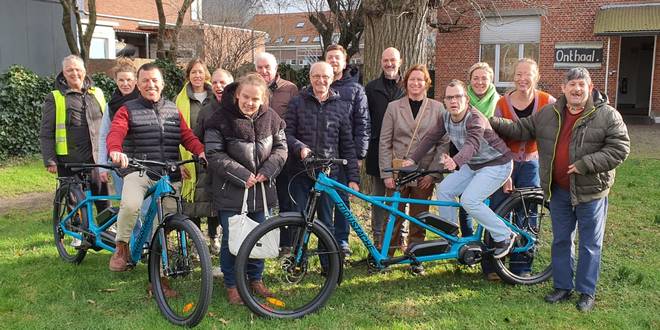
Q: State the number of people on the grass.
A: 15